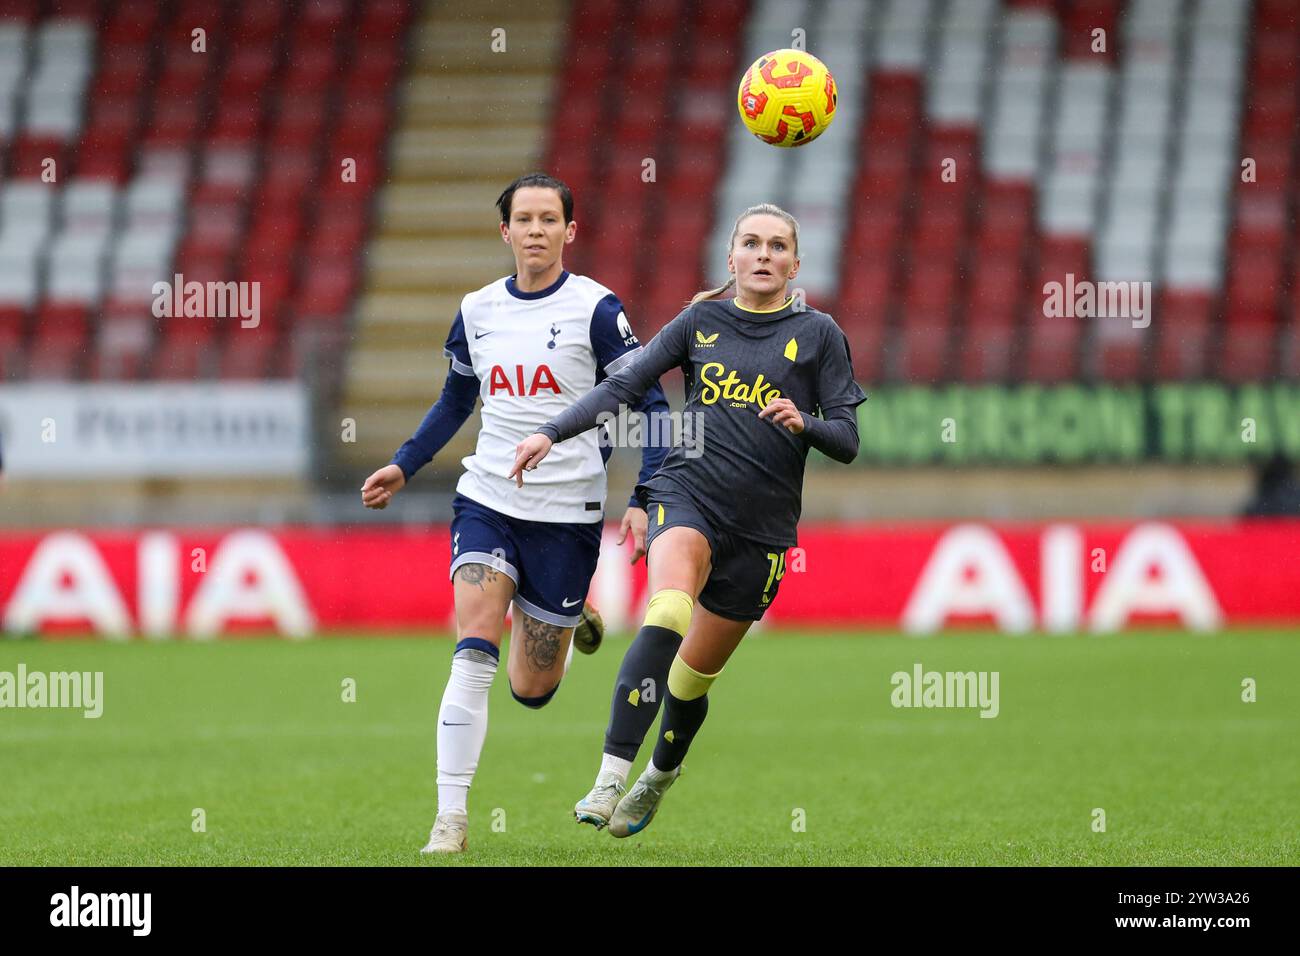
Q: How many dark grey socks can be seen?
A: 2